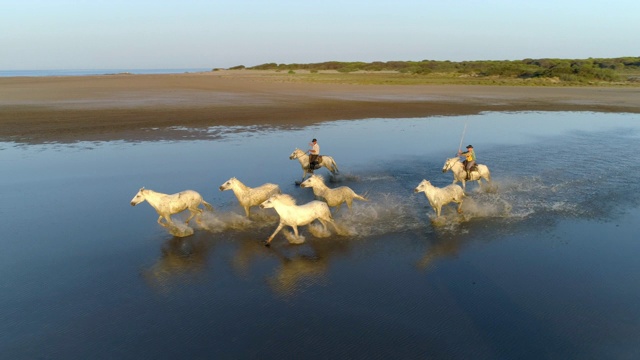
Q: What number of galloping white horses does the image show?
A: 7